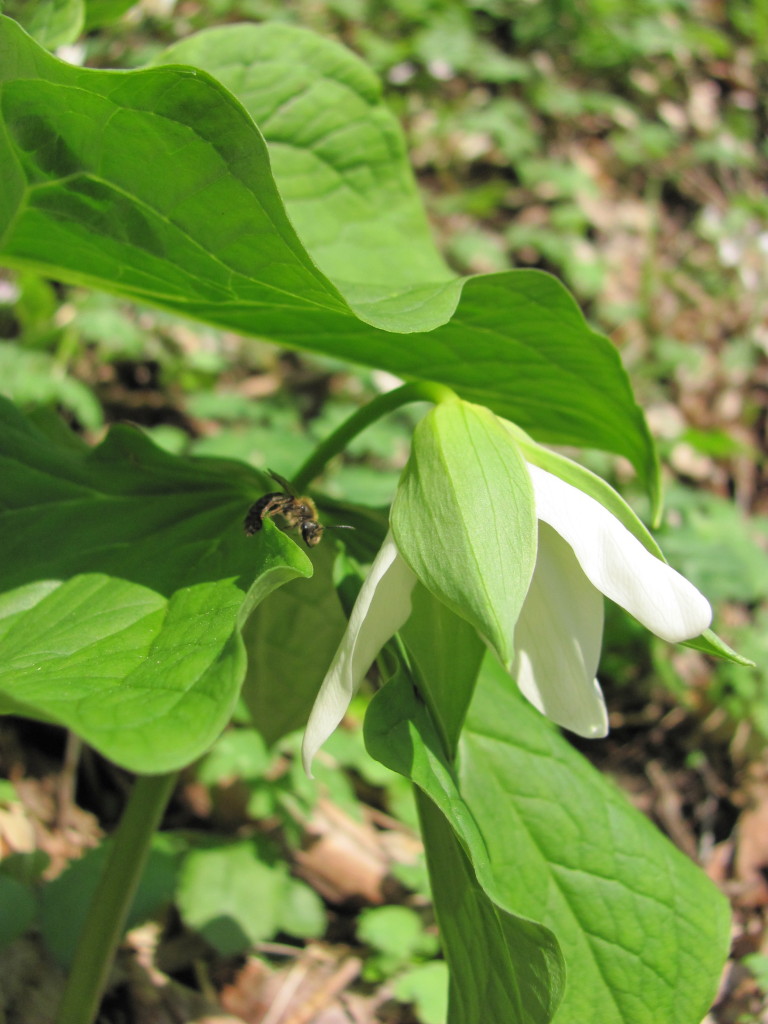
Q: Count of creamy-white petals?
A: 3